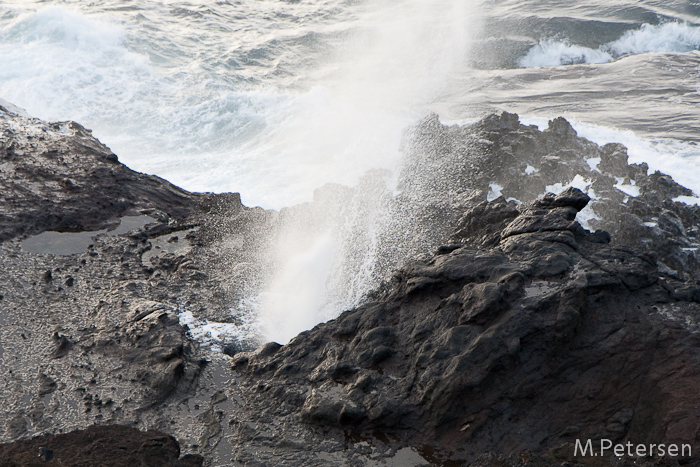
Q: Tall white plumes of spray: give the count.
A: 1